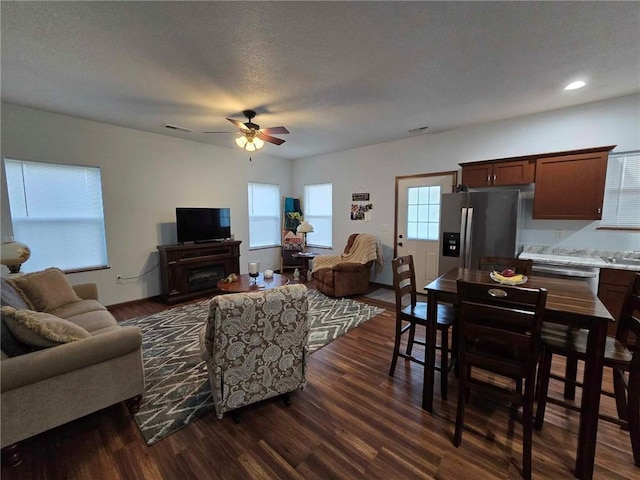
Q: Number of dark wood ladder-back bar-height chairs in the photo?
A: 4